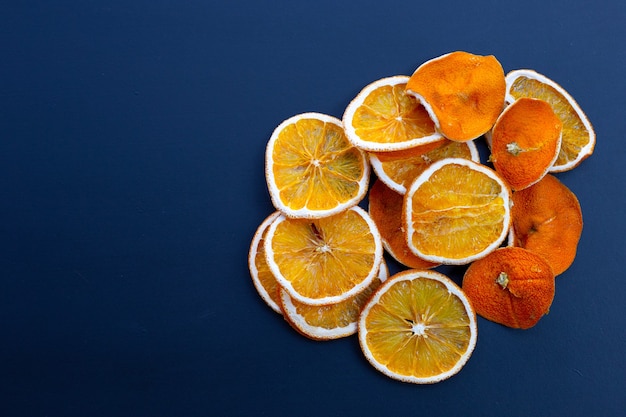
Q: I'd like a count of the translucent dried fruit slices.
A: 9